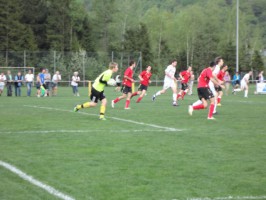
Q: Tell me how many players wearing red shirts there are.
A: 5